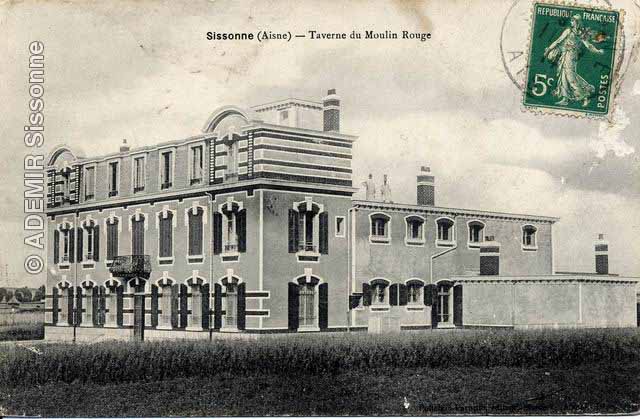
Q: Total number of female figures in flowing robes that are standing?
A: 1